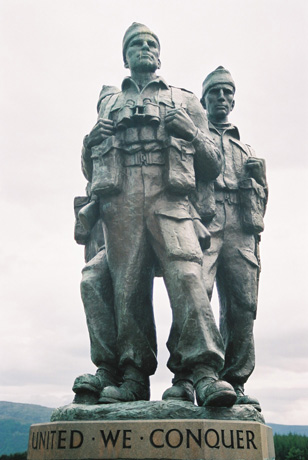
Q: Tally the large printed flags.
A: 0